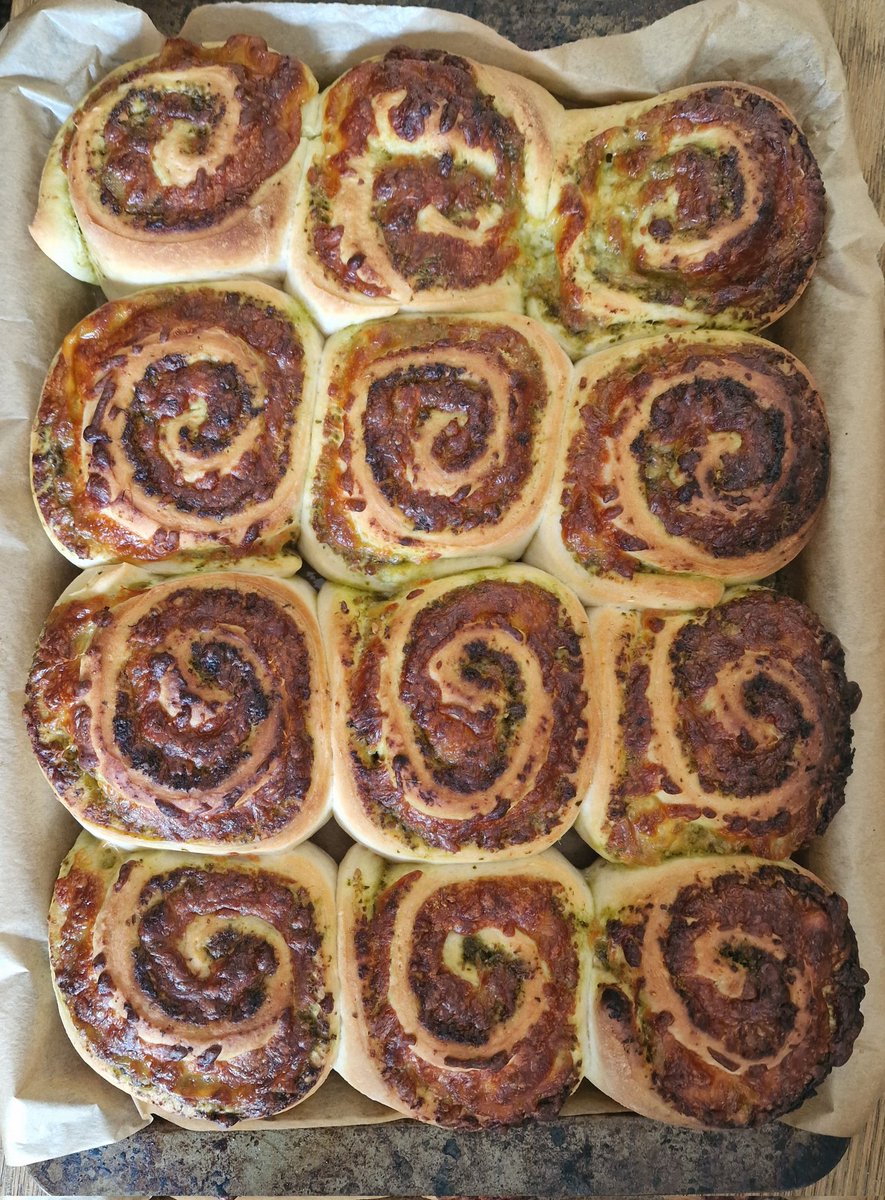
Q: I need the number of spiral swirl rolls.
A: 12